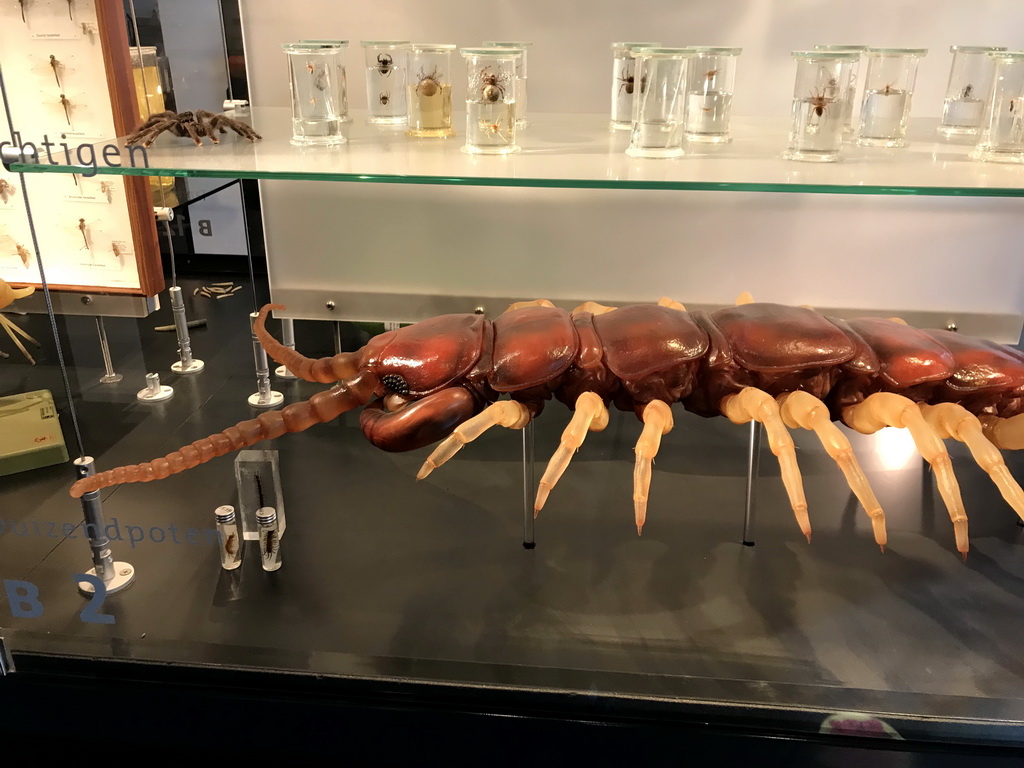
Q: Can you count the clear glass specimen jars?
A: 14